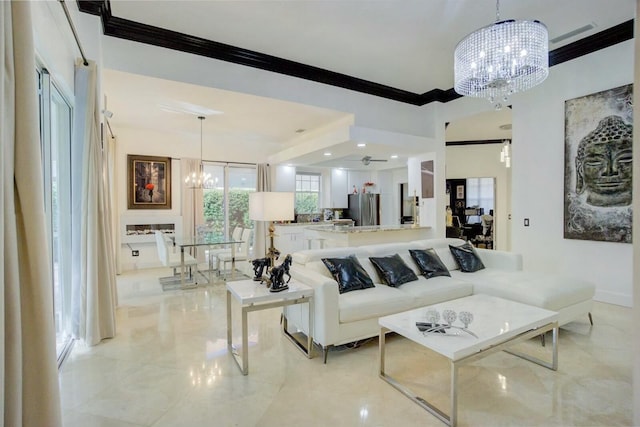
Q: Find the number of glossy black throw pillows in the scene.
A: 4